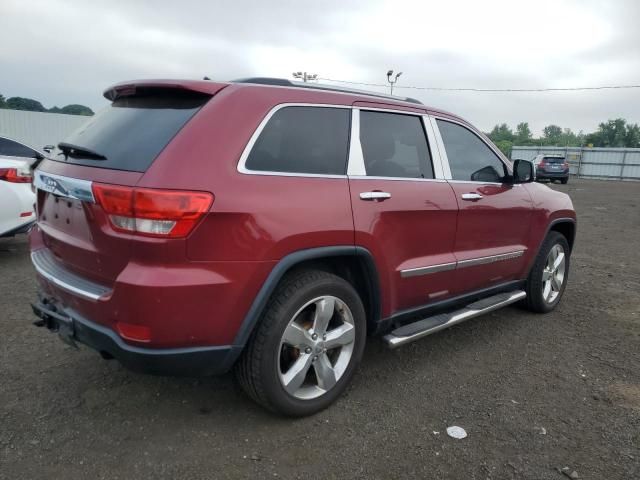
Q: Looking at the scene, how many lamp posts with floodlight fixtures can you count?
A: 2